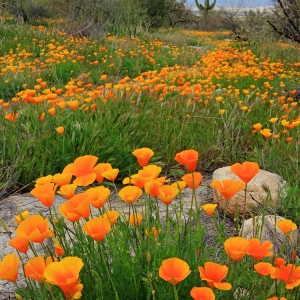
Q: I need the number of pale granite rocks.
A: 2